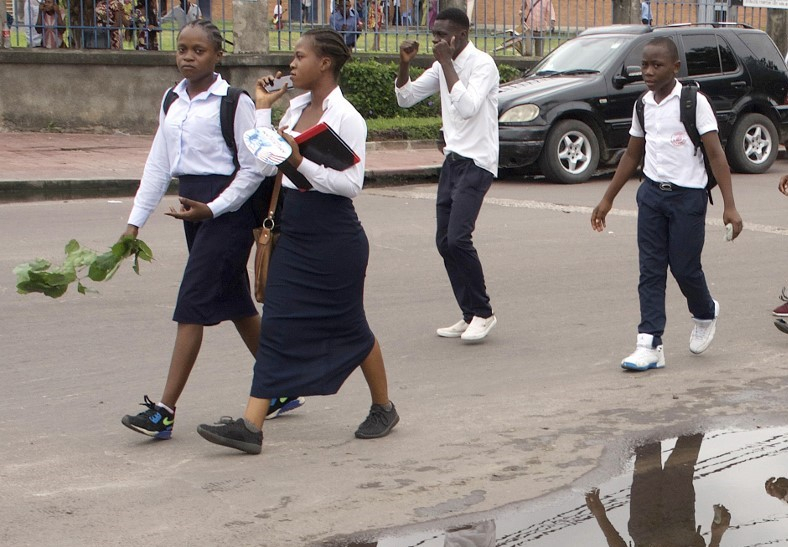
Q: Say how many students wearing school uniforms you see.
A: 4